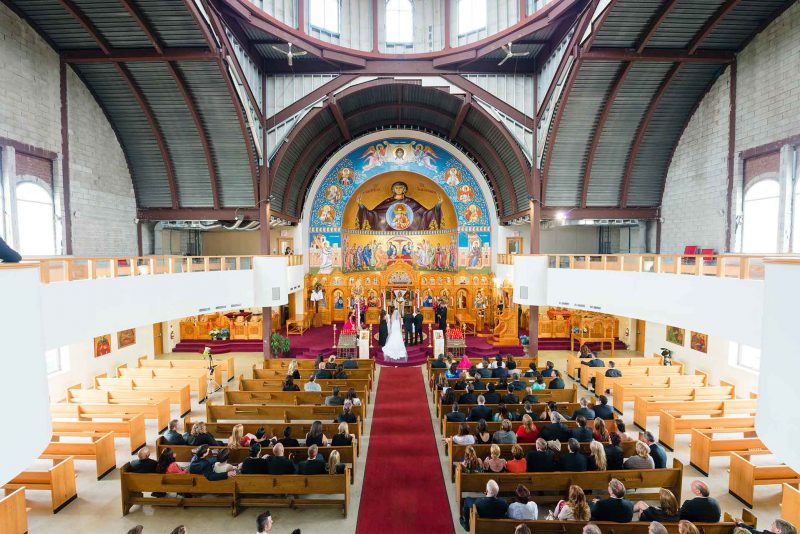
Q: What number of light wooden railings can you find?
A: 2